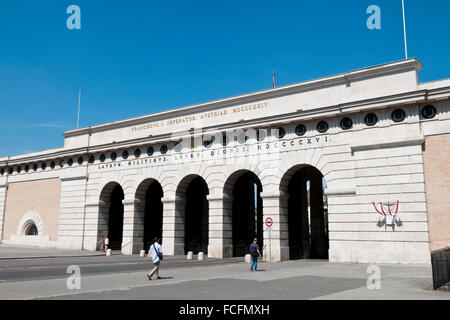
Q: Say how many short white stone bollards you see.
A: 5